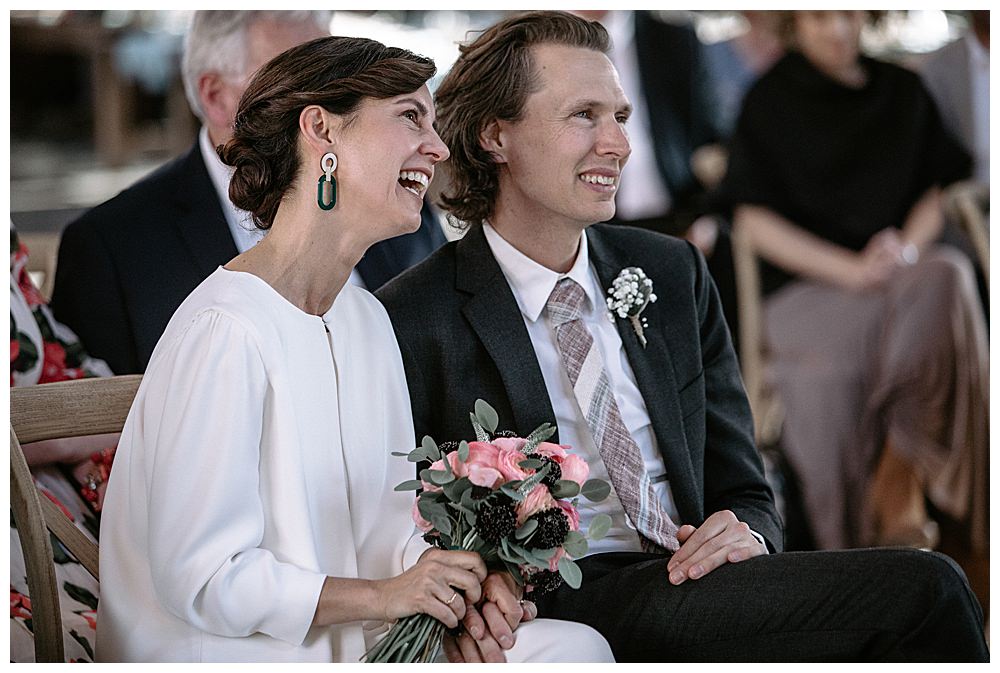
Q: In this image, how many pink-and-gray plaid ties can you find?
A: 1